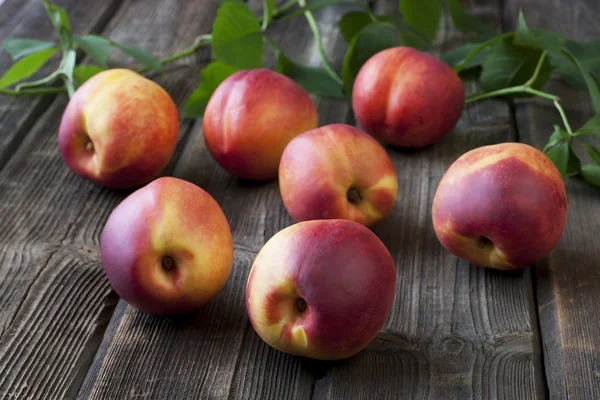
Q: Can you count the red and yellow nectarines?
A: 7